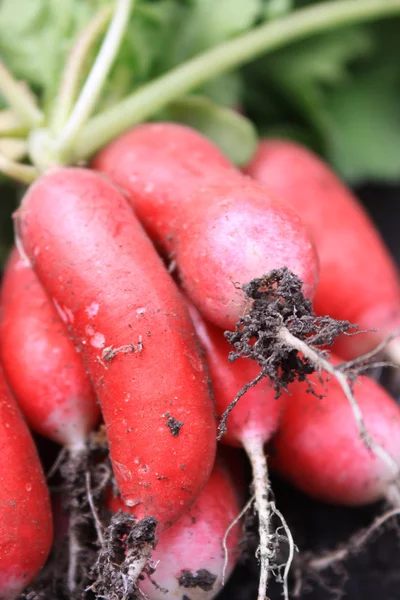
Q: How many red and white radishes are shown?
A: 8